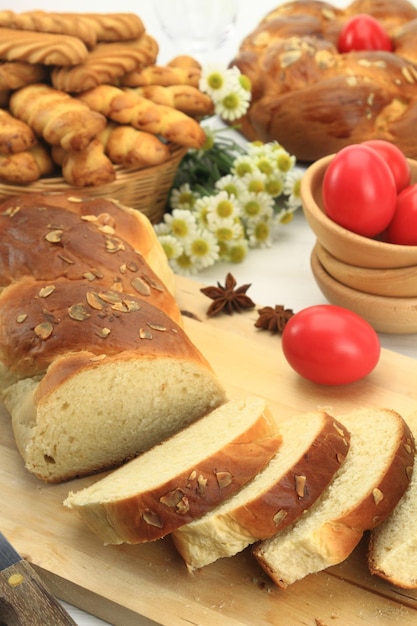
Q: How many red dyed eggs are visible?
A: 5